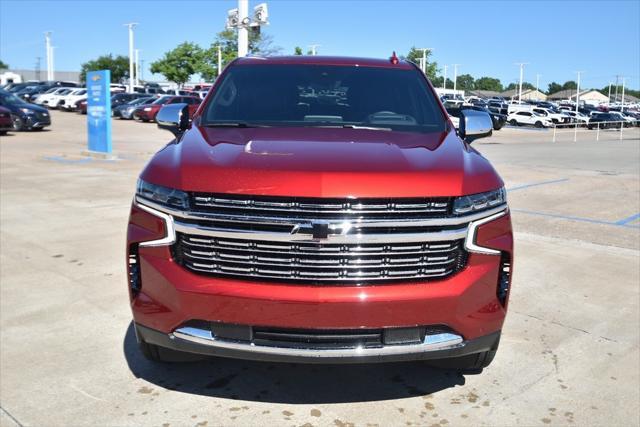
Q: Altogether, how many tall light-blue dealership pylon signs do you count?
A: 1